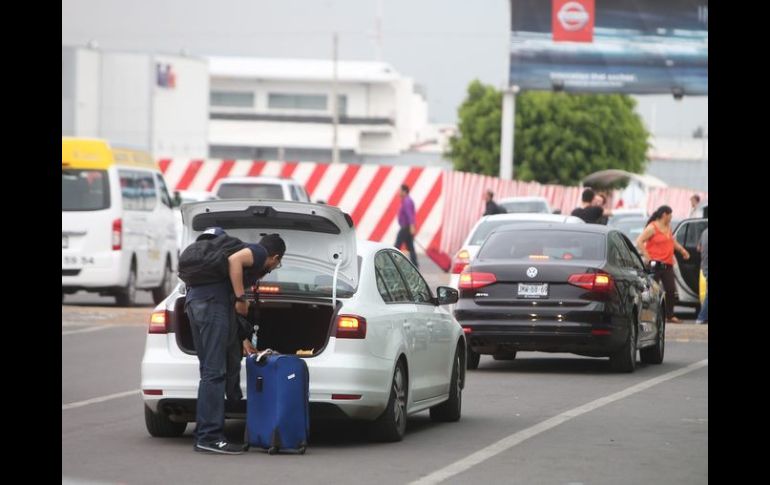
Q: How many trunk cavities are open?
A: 1